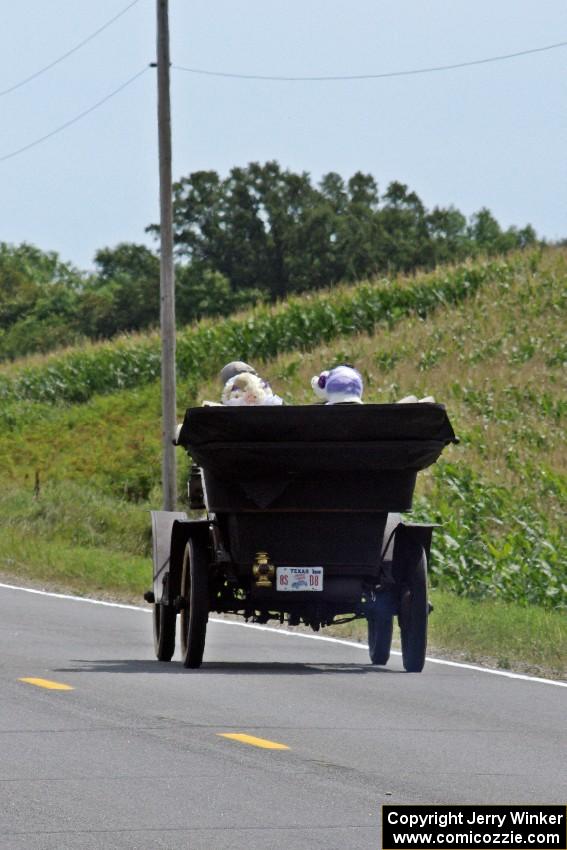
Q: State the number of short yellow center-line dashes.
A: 2